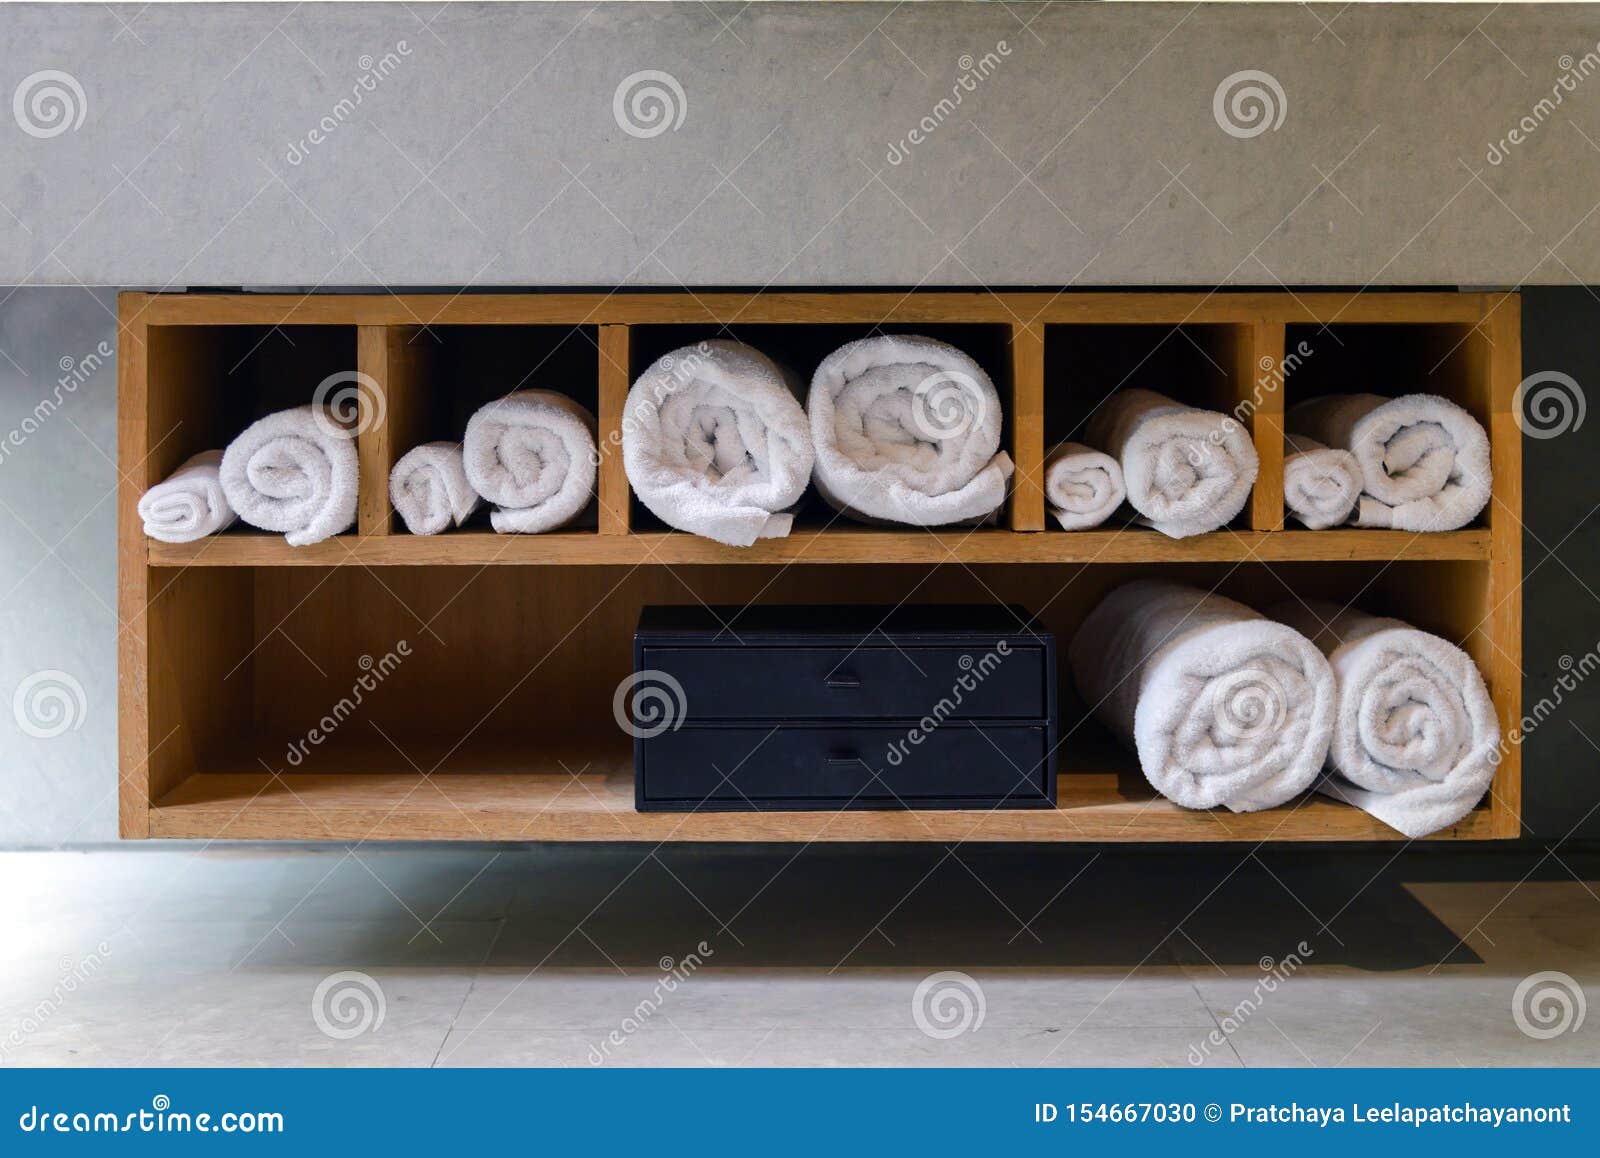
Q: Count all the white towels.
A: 12